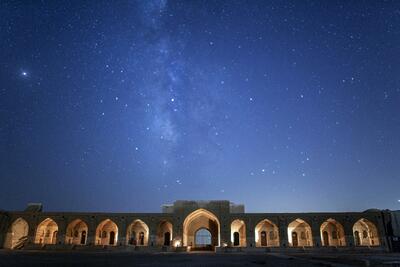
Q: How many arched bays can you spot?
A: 12